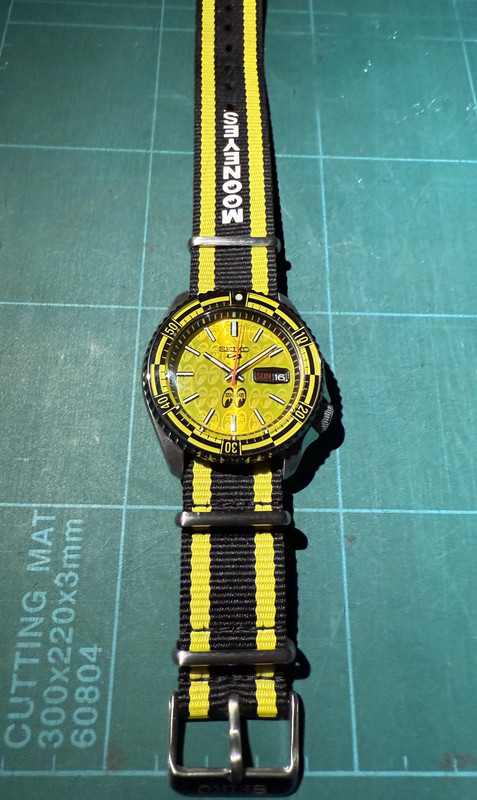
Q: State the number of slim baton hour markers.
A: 11